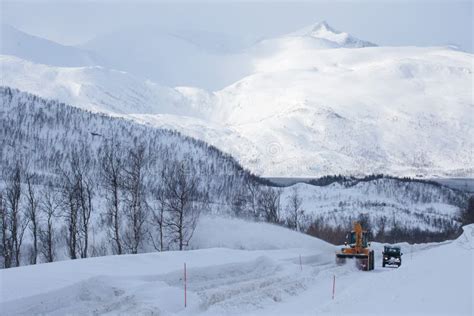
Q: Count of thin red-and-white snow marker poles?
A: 3